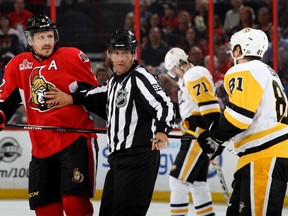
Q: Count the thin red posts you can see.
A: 4